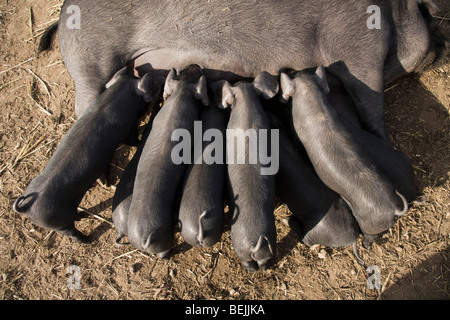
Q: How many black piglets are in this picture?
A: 8